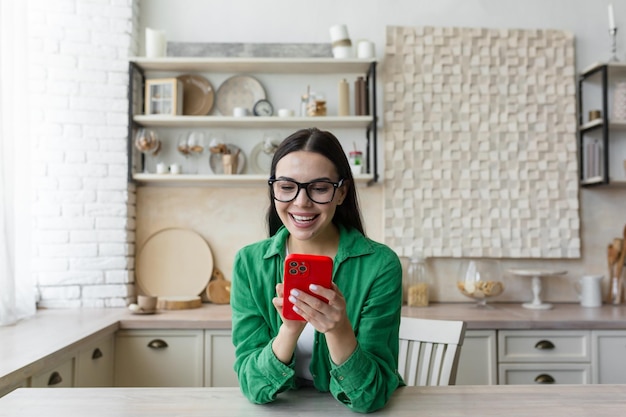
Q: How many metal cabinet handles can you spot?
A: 5